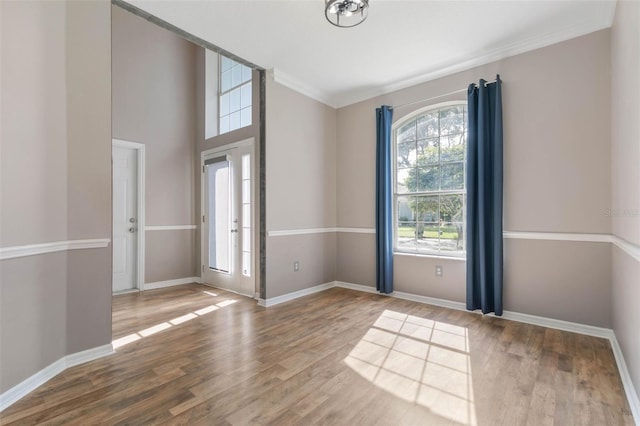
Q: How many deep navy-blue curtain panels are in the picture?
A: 2